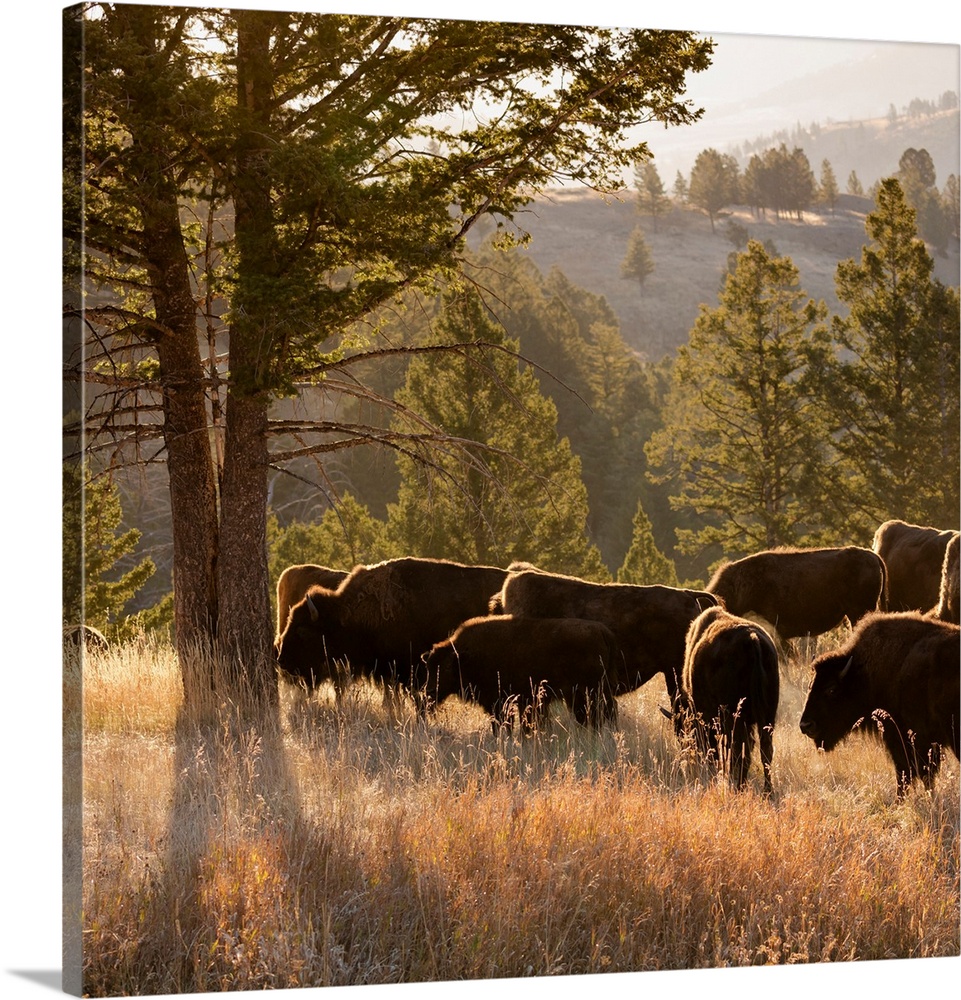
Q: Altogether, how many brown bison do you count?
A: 9